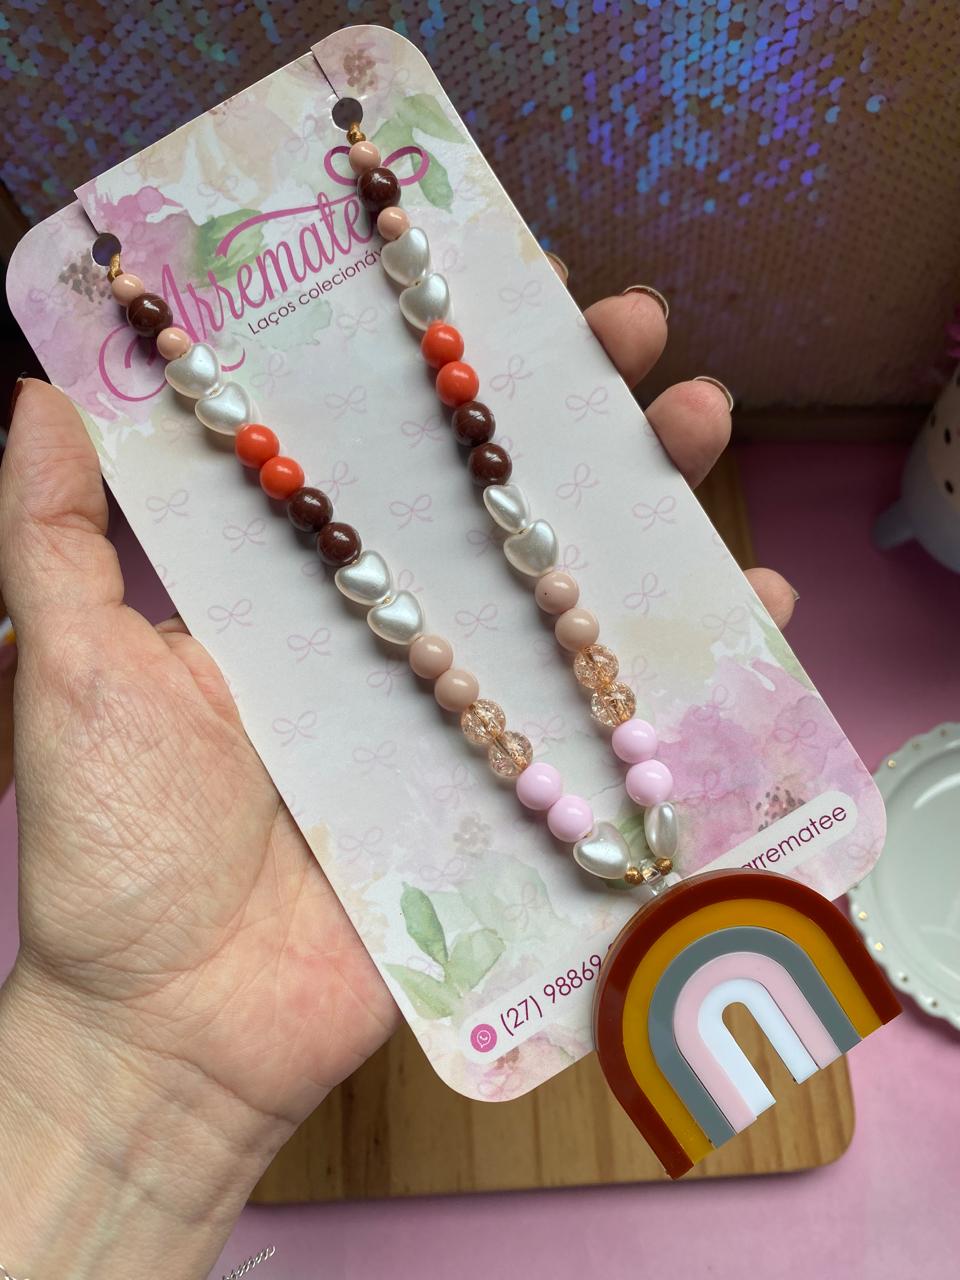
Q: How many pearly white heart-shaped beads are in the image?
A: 10